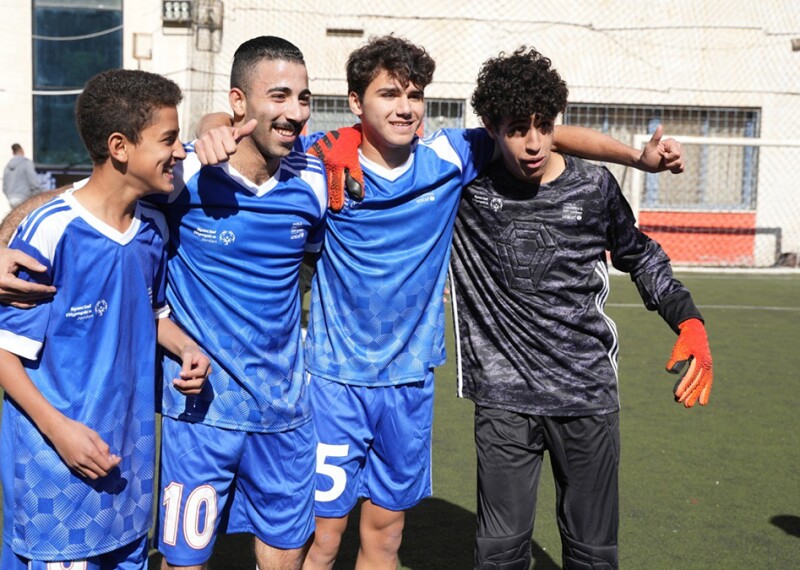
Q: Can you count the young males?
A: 4